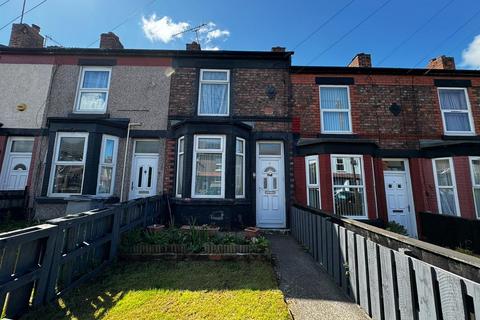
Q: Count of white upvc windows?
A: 13